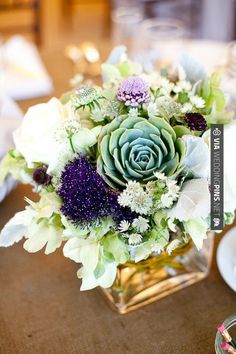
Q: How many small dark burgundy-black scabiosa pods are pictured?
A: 2